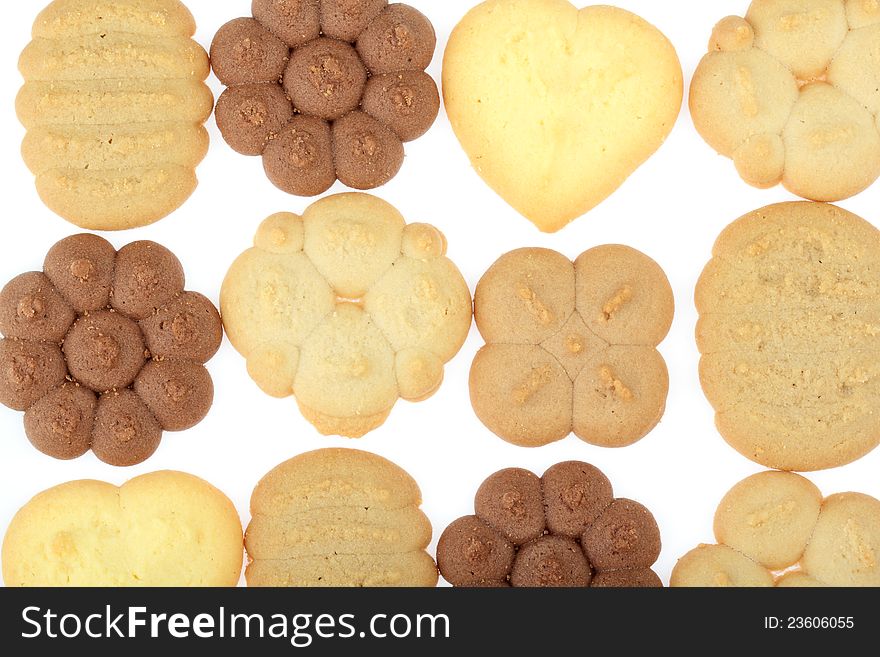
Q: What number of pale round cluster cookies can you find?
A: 3